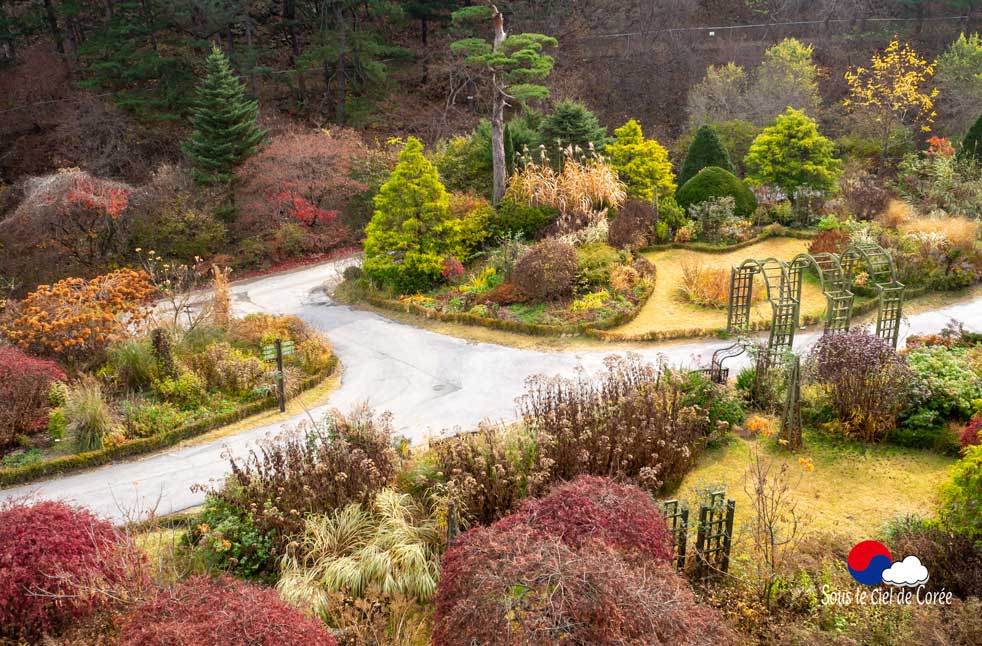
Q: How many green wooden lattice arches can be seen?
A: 3